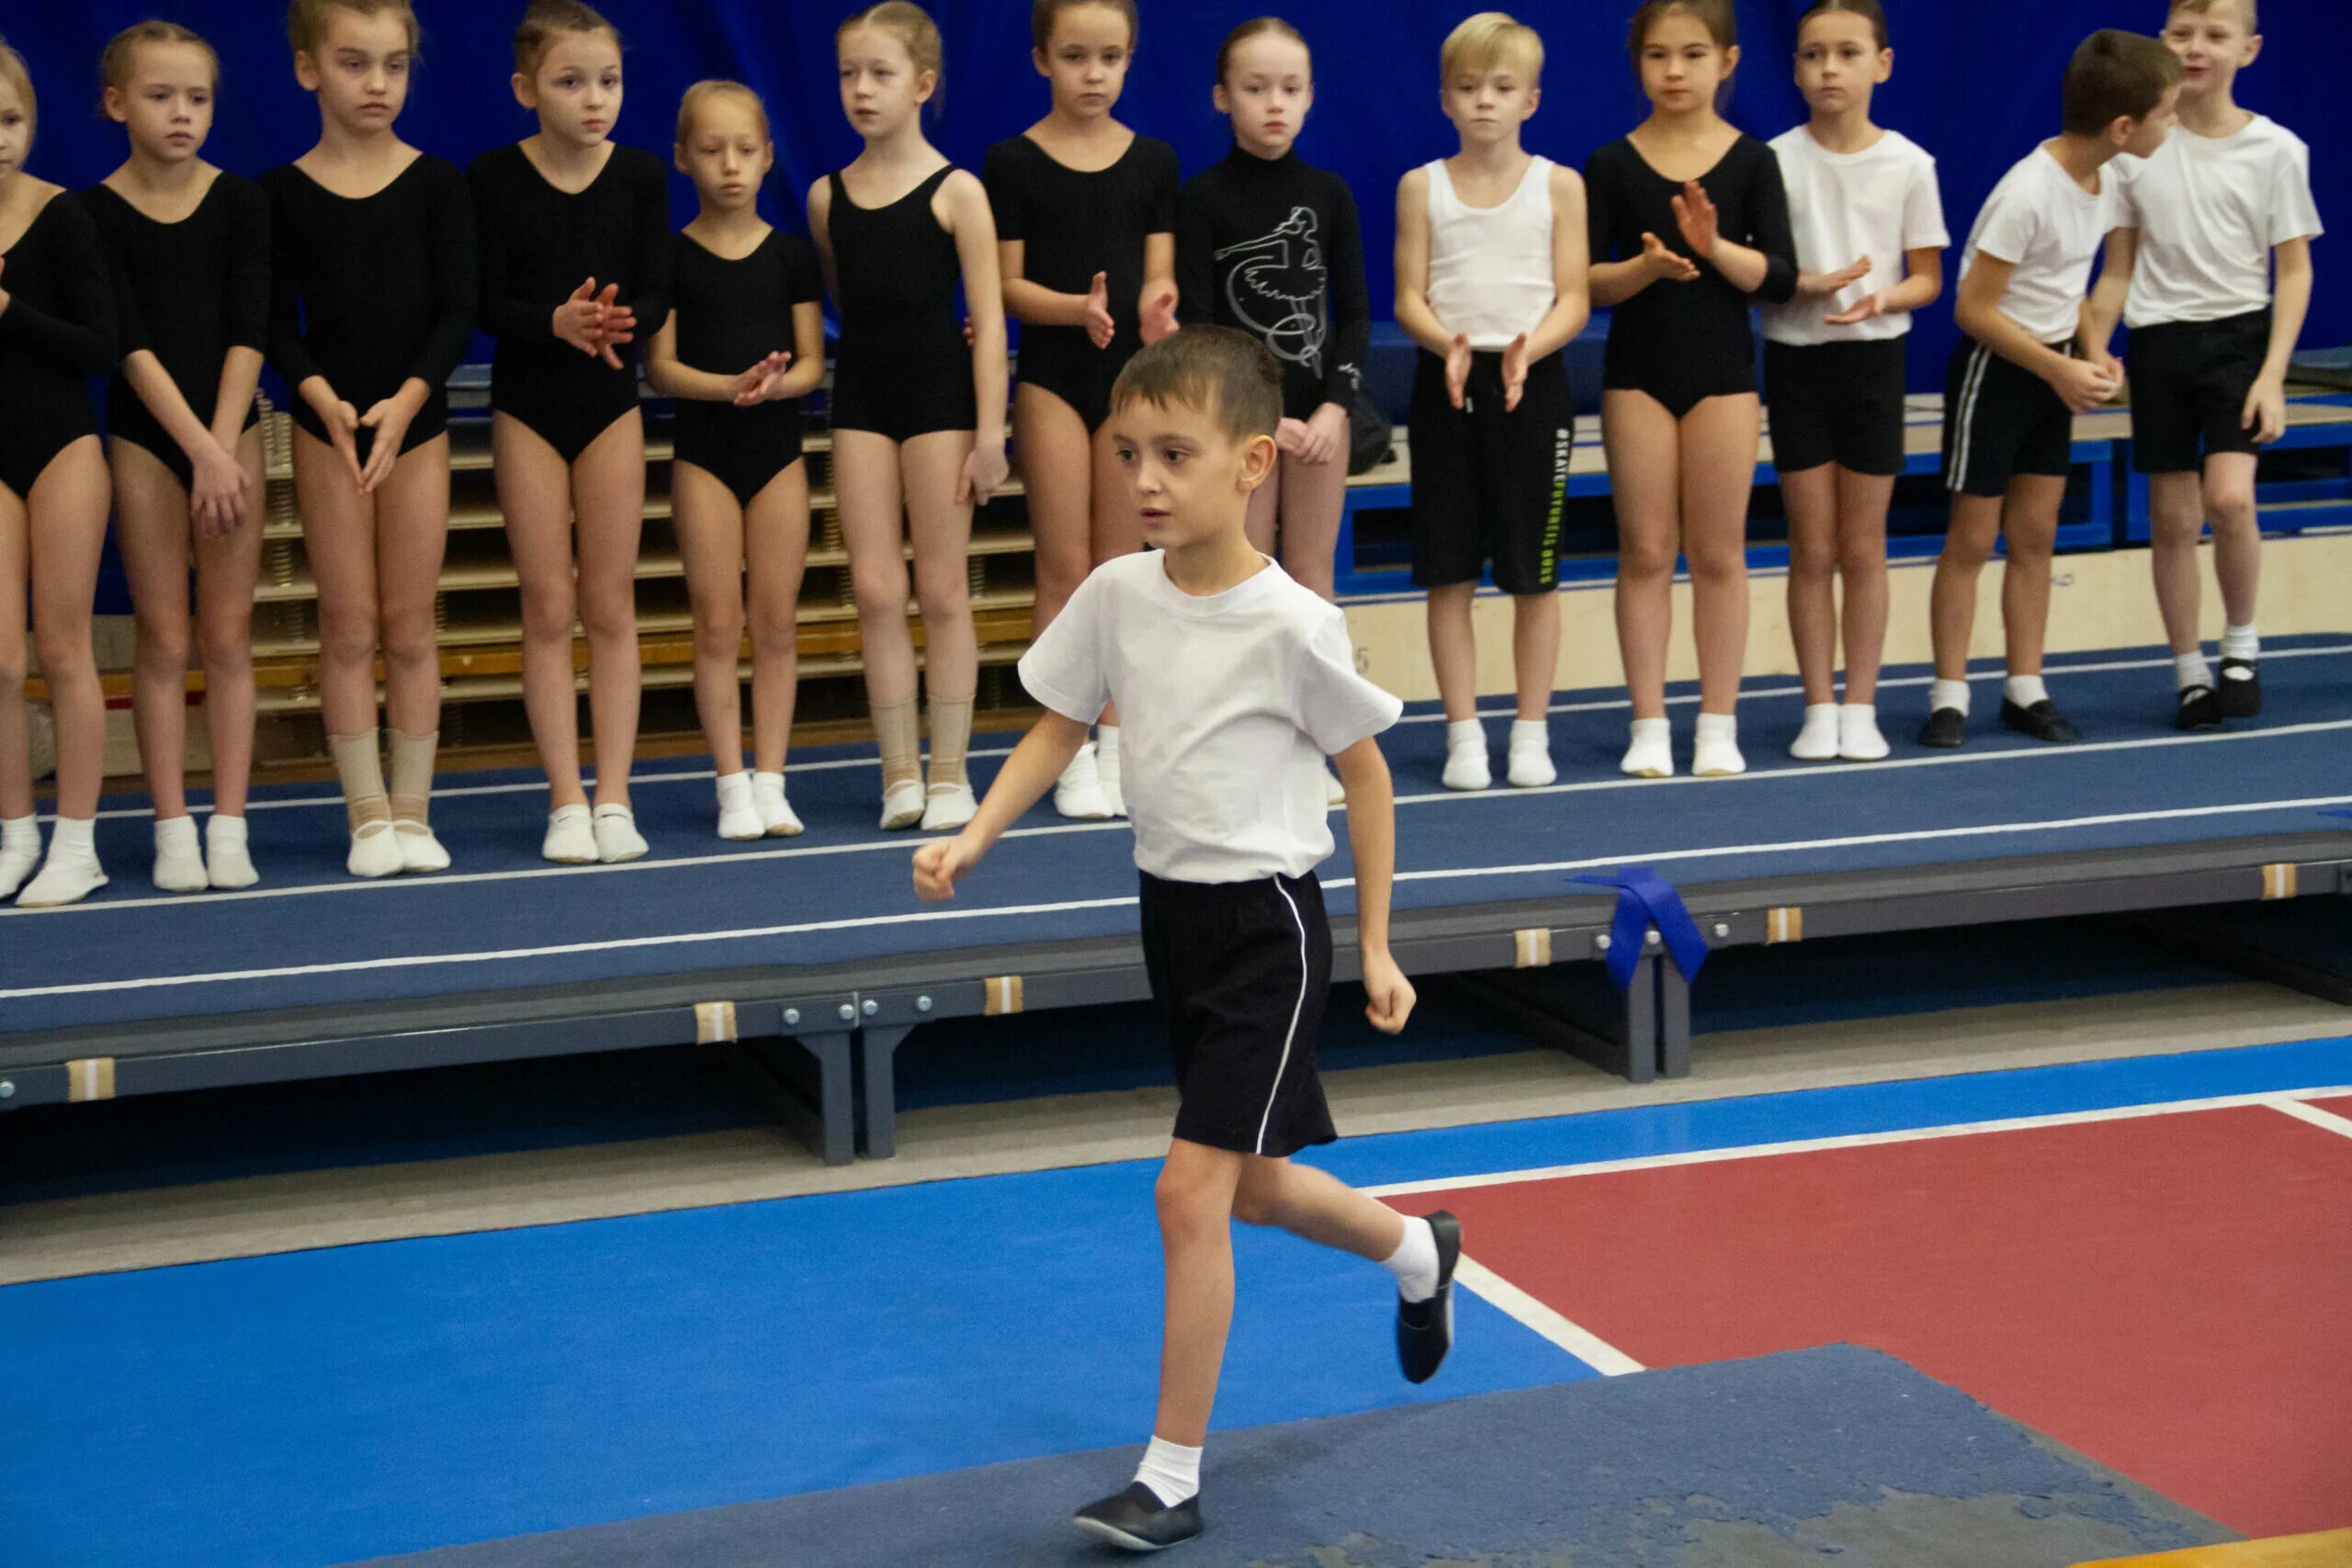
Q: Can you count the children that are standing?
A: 13